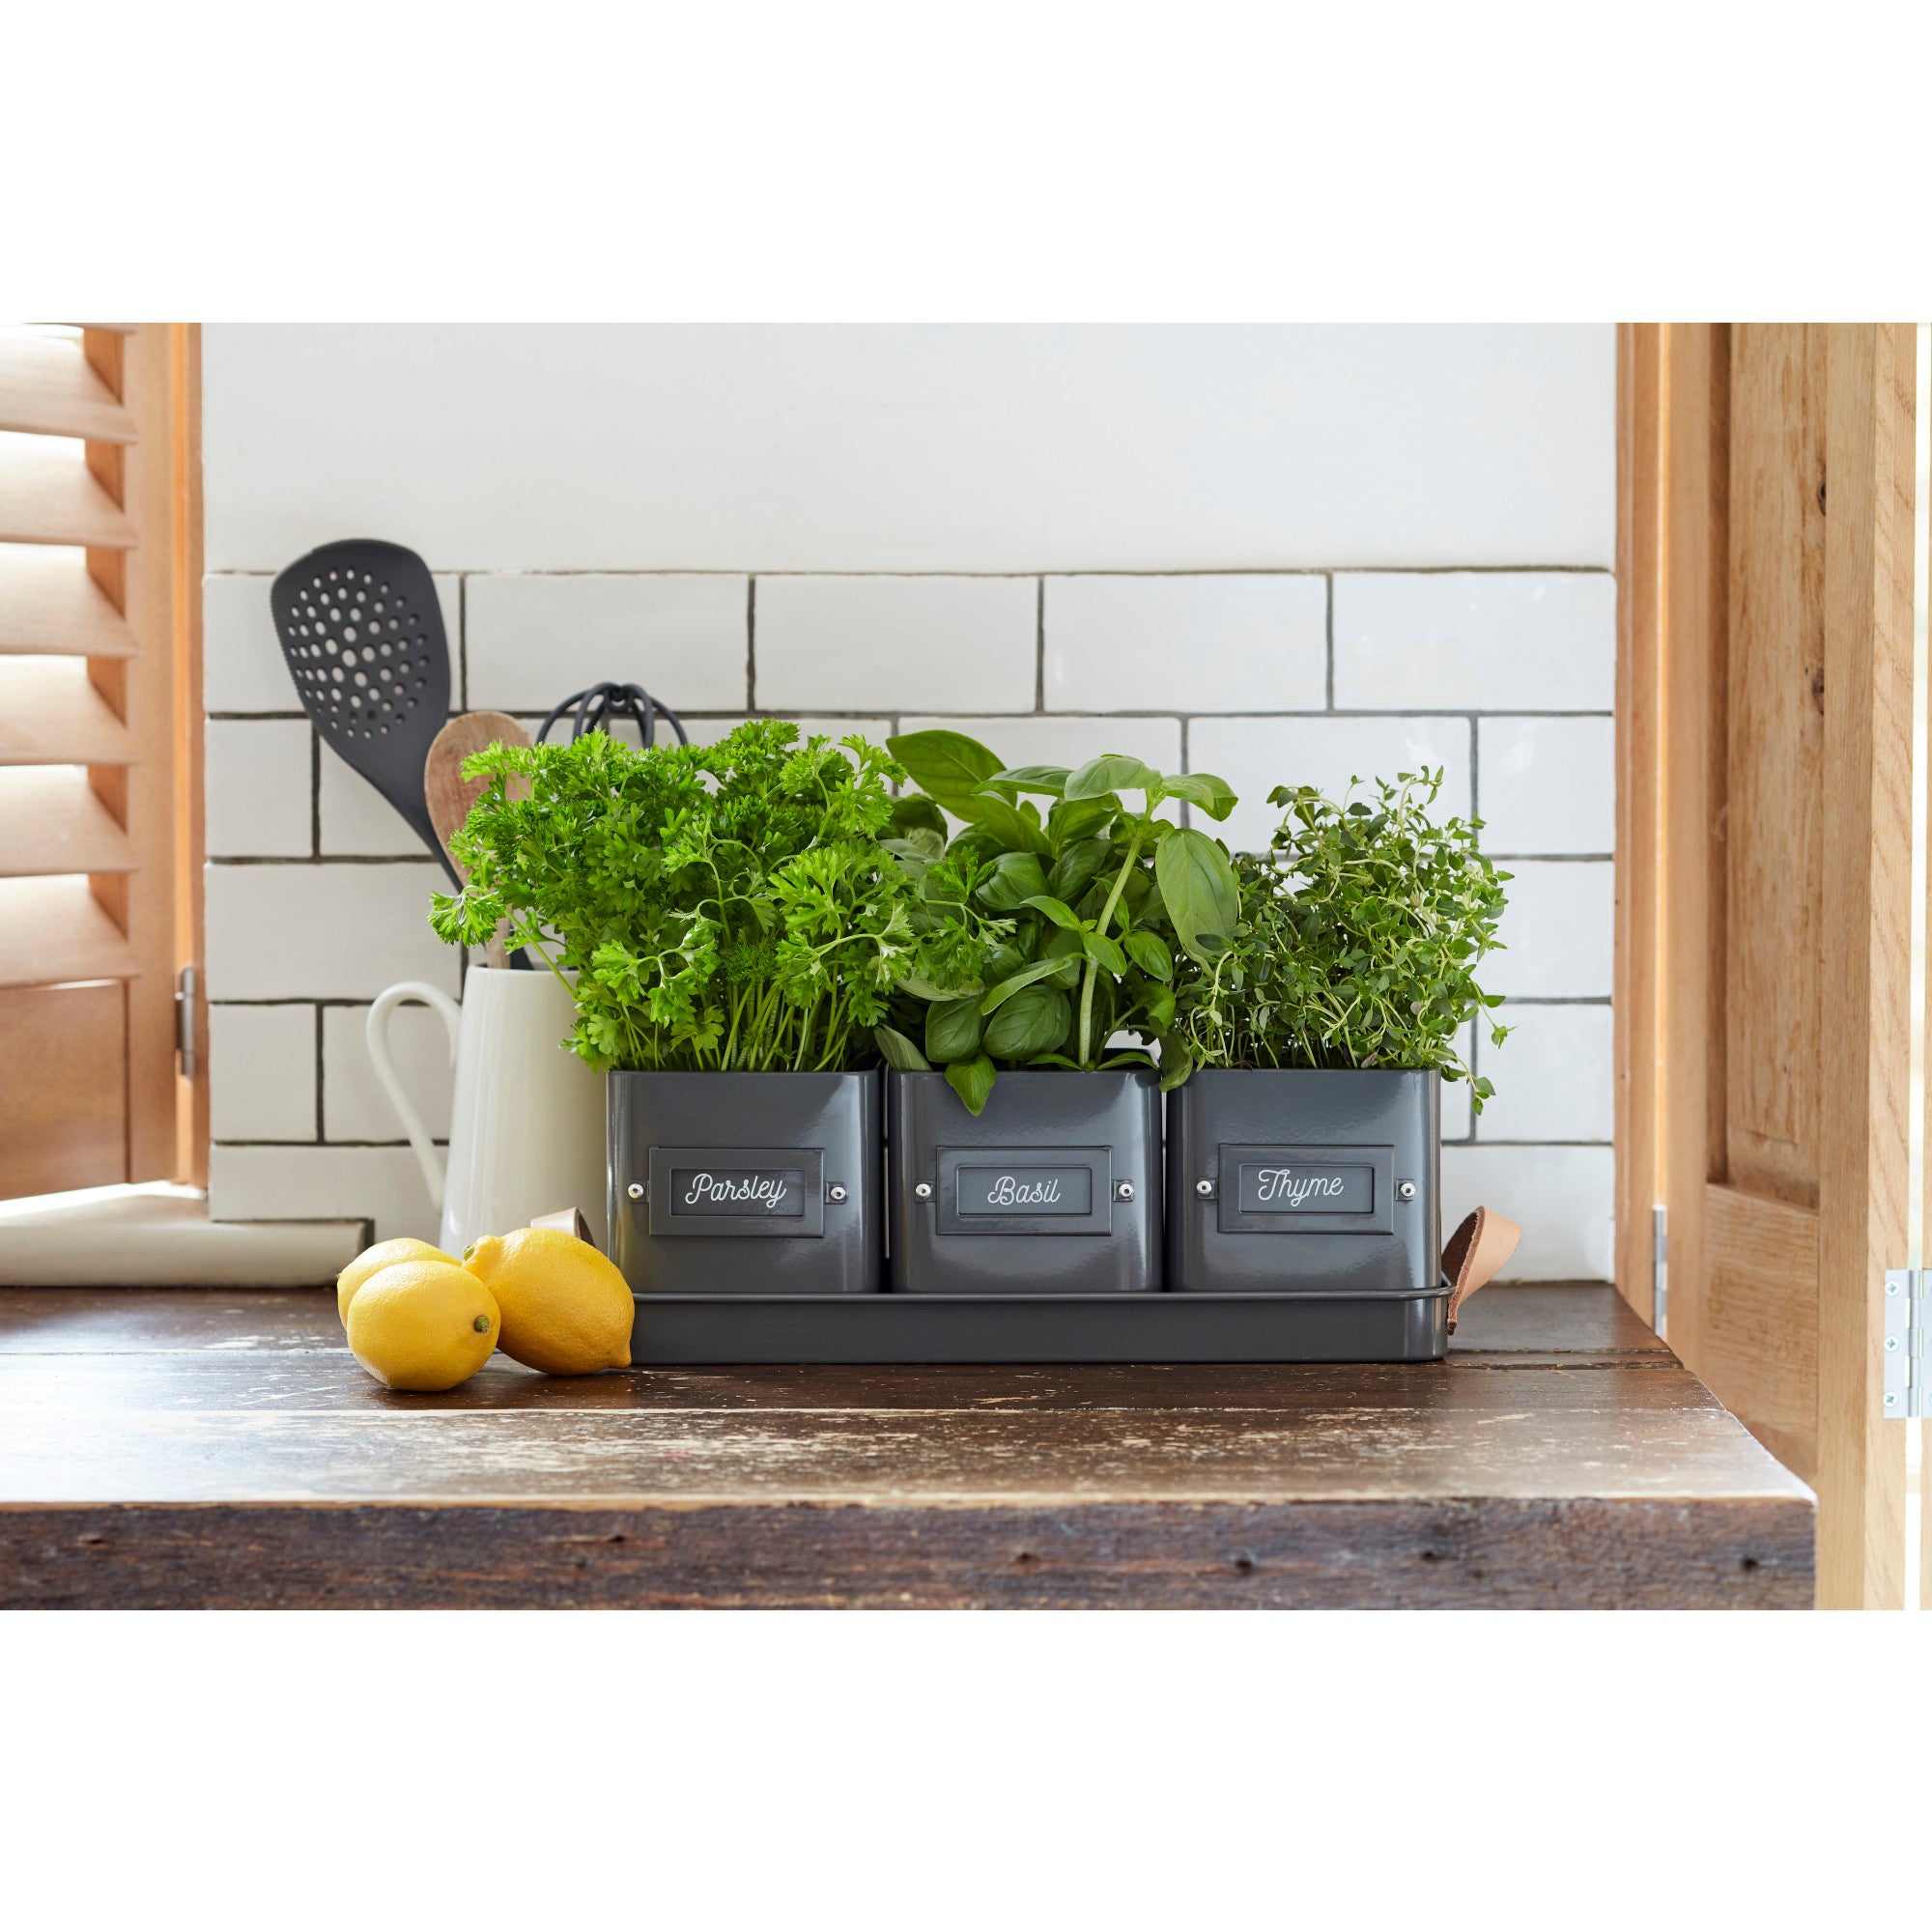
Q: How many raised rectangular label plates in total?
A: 3